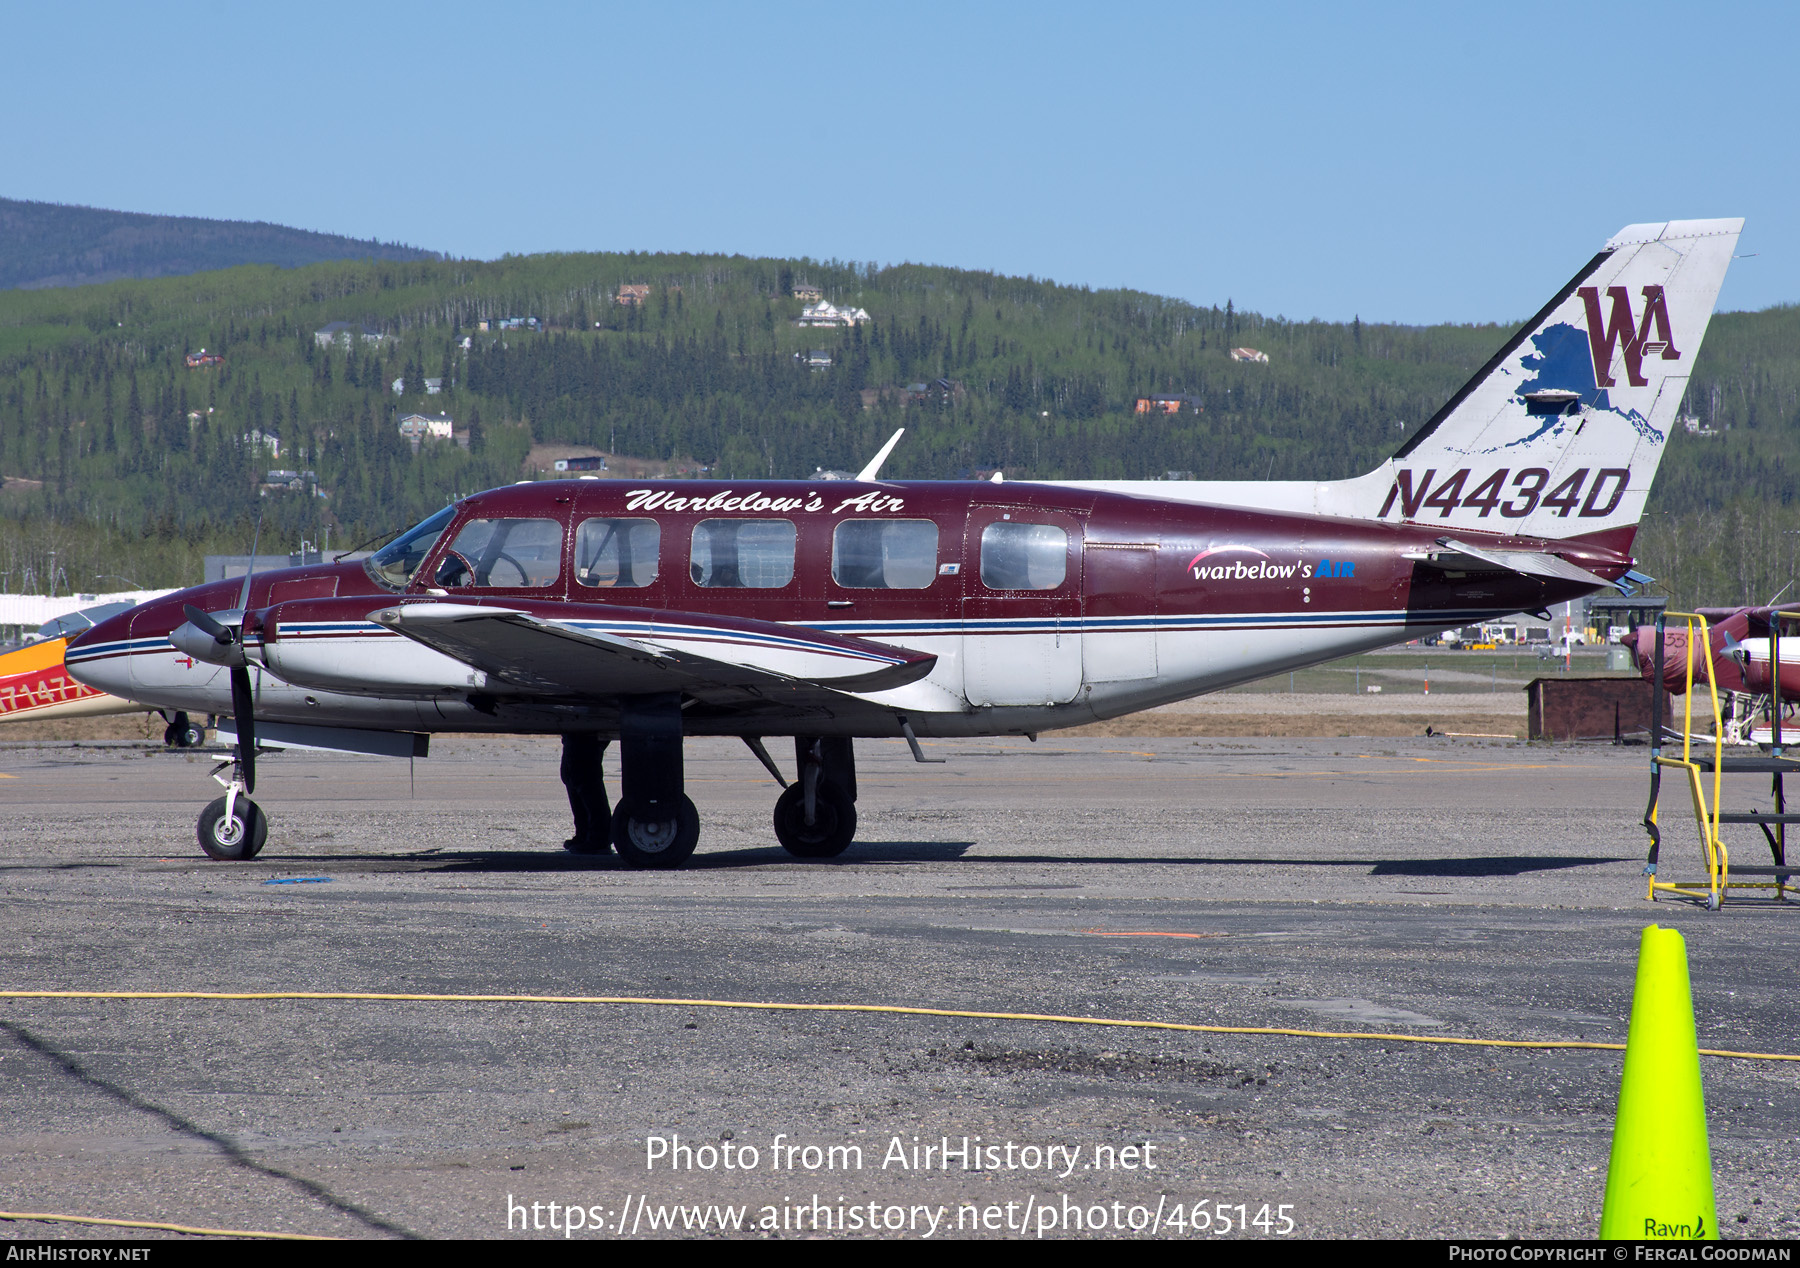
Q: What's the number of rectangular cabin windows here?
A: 4